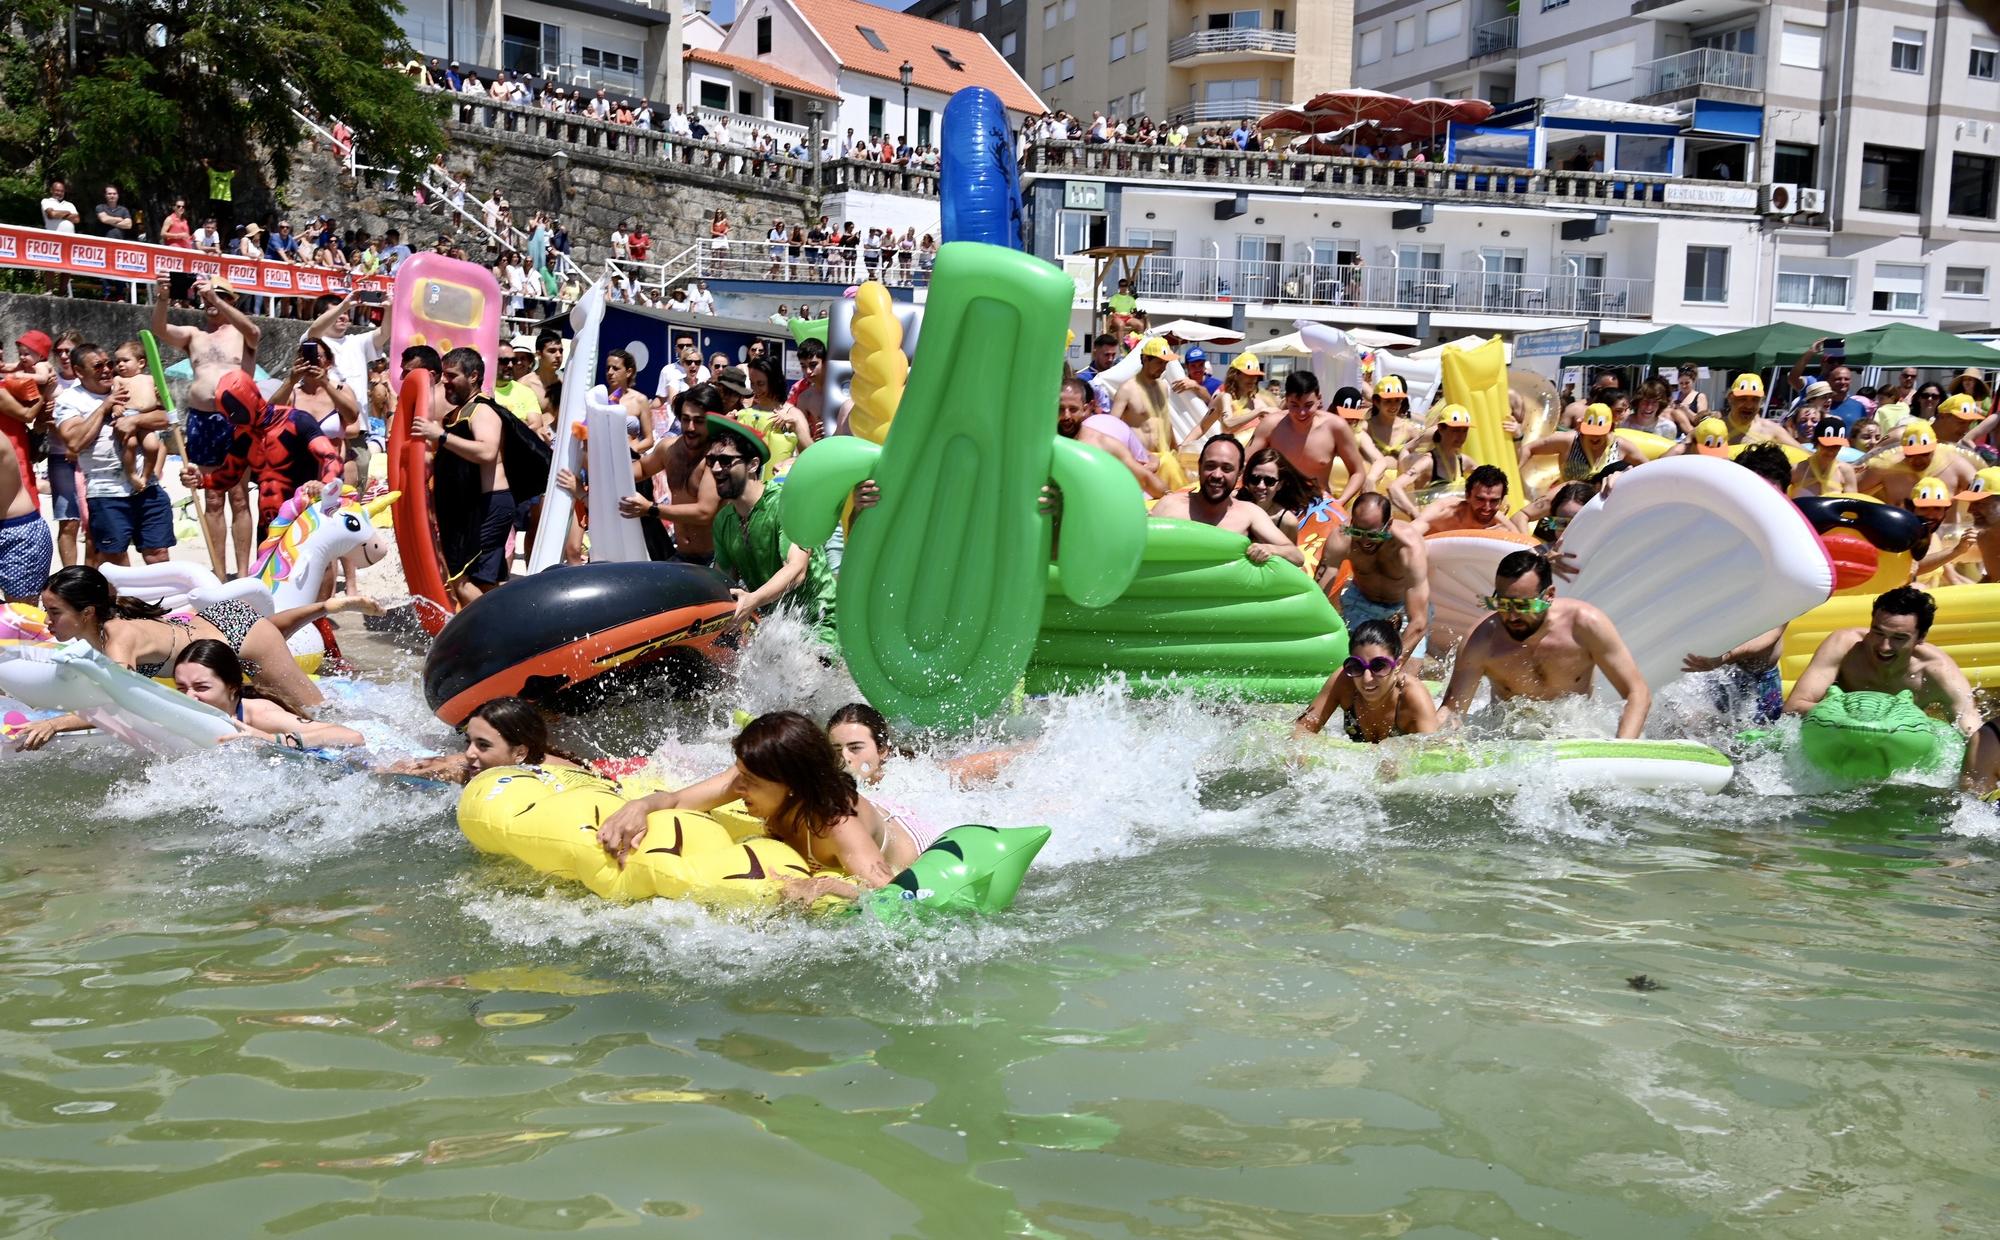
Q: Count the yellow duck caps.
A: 11